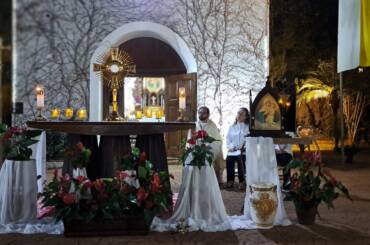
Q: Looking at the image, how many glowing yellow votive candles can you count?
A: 6